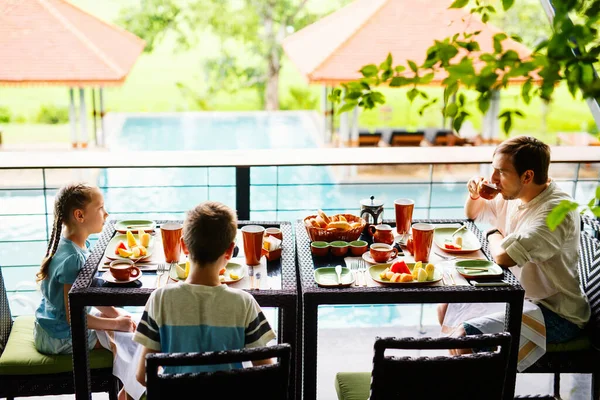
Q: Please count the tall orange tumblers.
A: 4